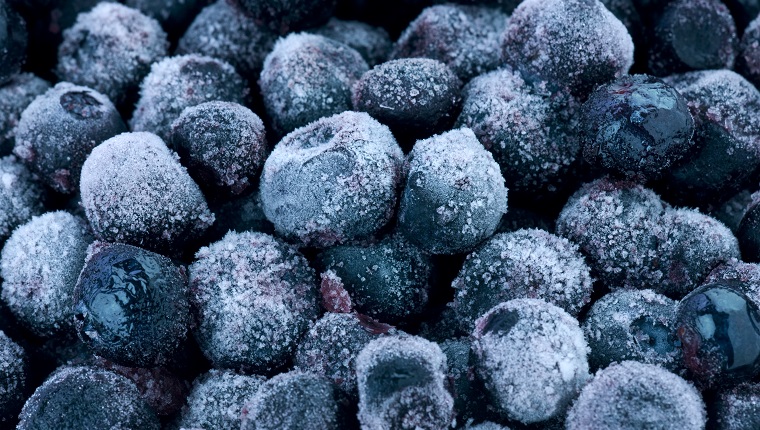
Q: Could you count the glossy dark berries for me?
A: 3